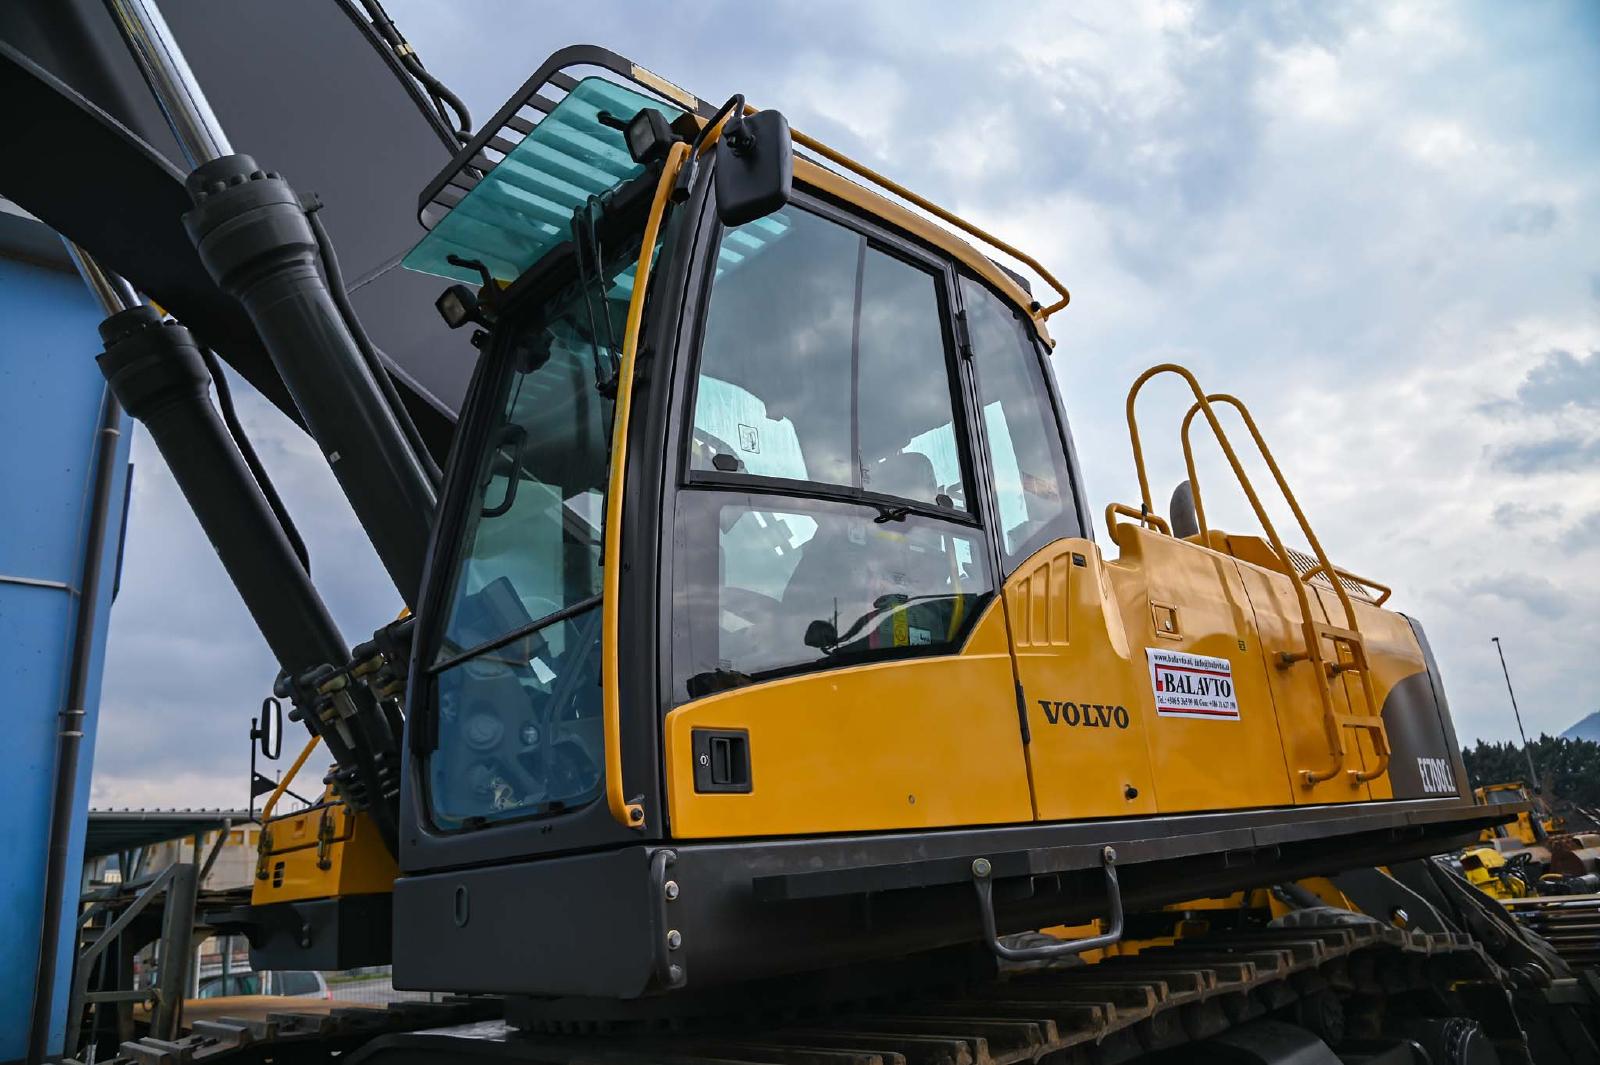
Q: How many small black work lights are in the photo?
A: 2